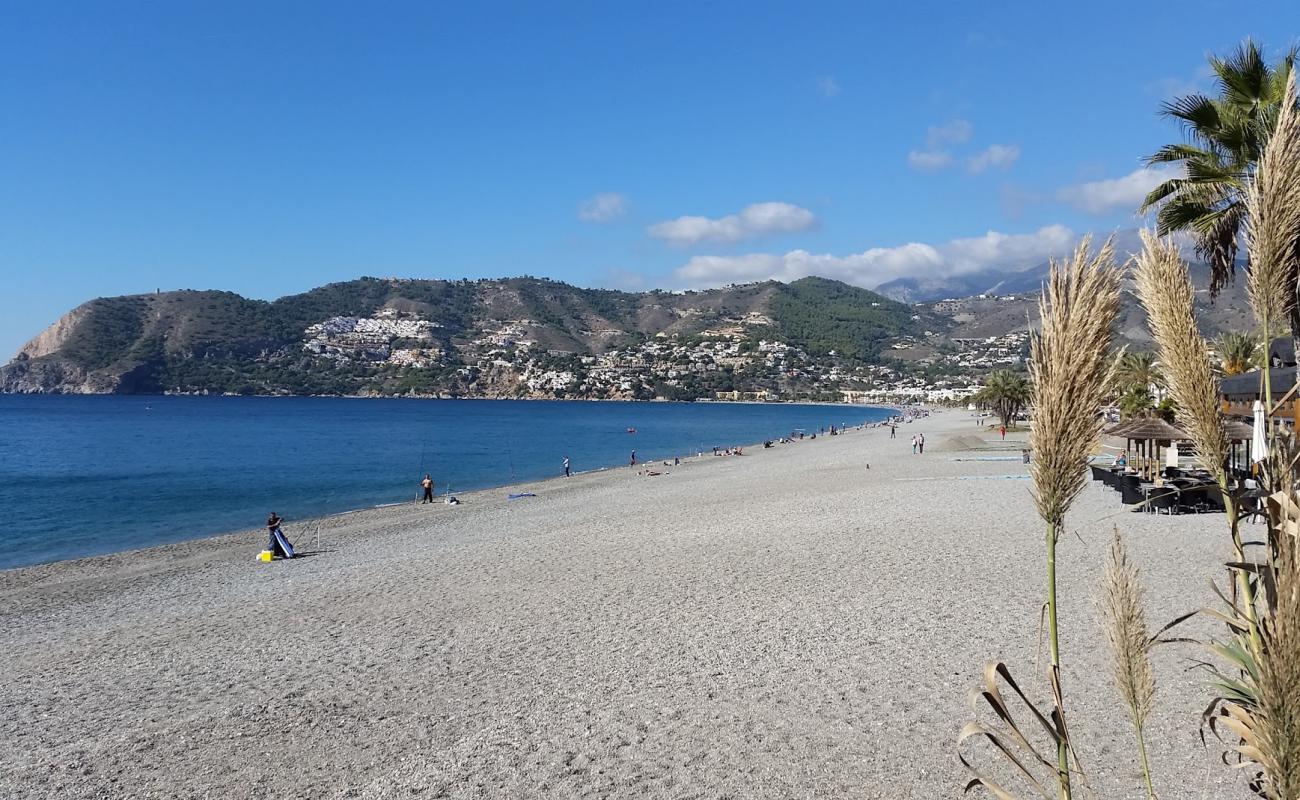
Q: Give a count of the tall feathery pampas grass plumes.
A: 5